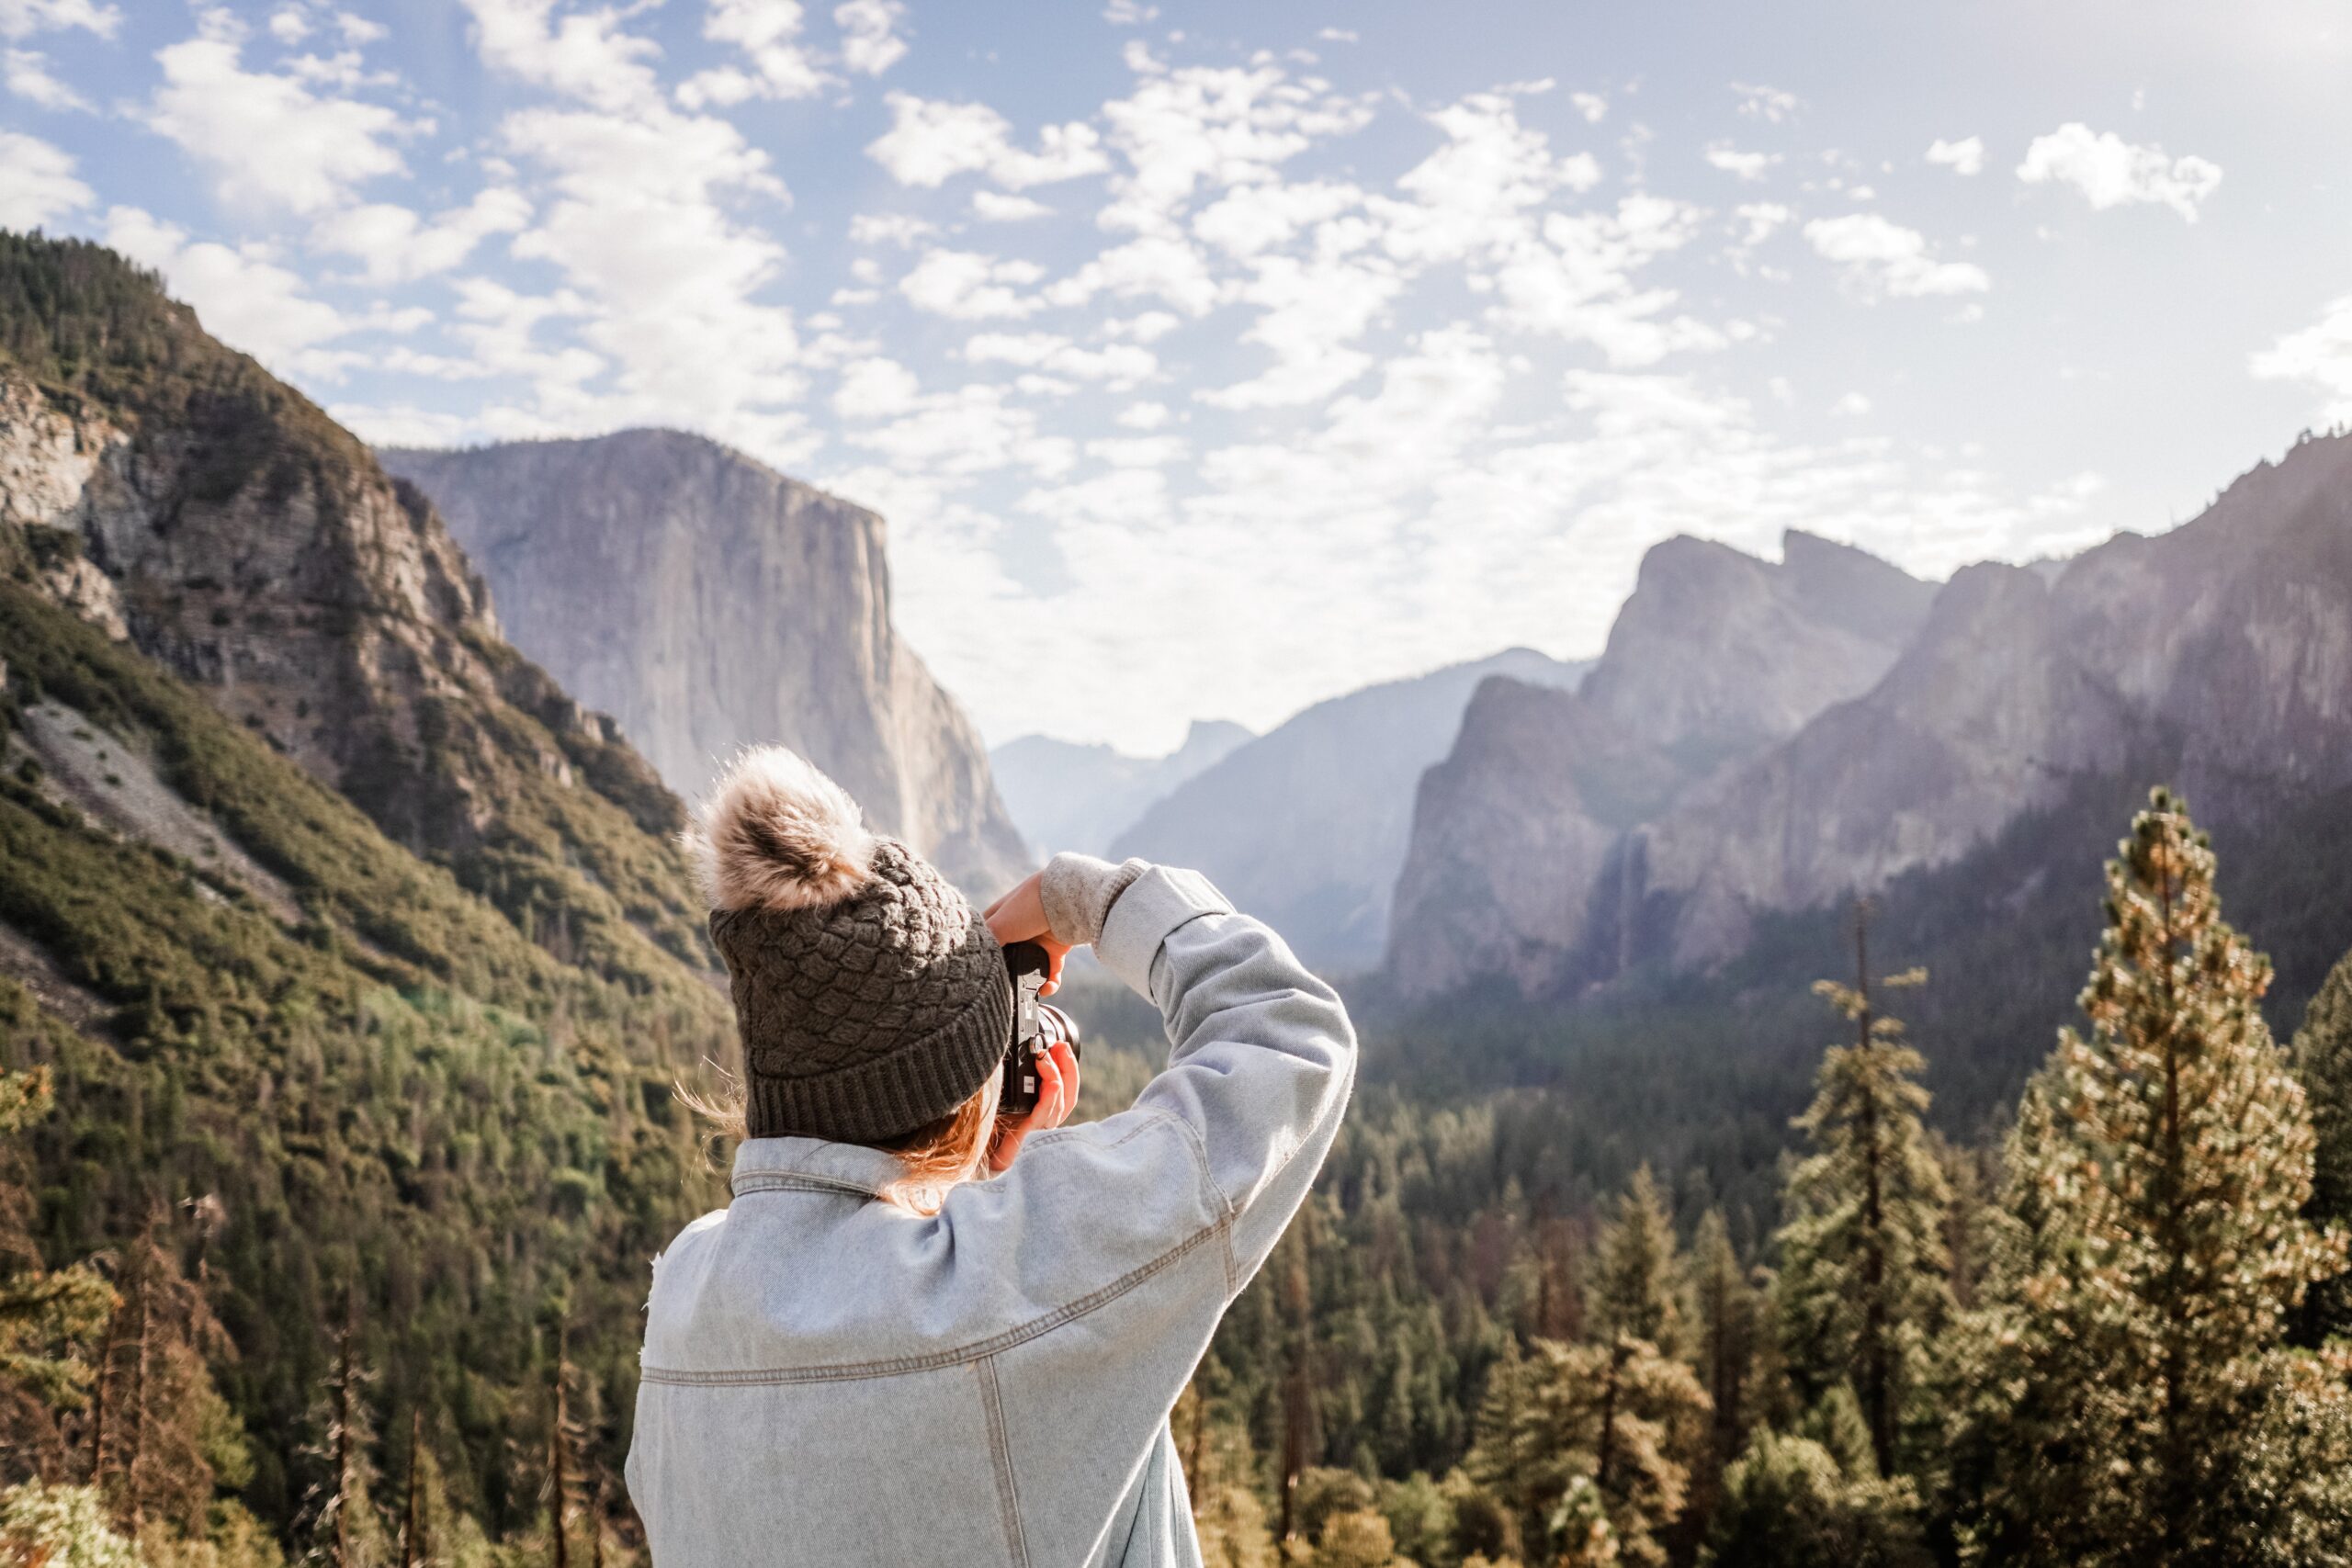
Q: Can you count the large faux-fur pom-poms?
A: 1